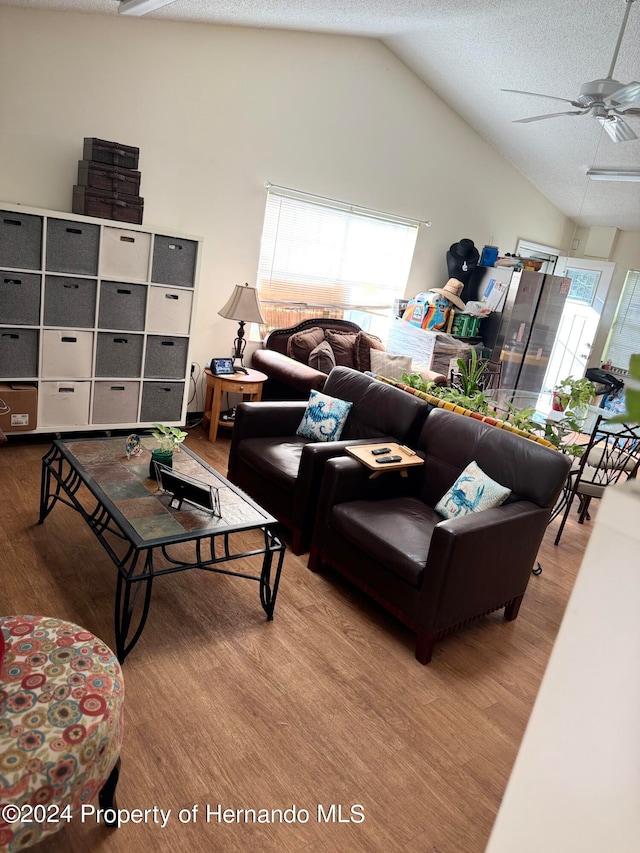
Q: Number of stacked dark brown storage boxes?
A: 3